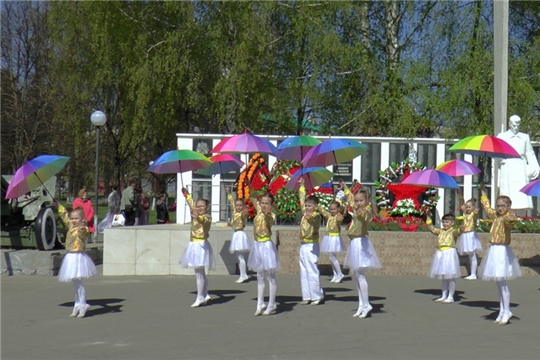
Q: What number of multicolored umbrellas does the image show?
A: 11